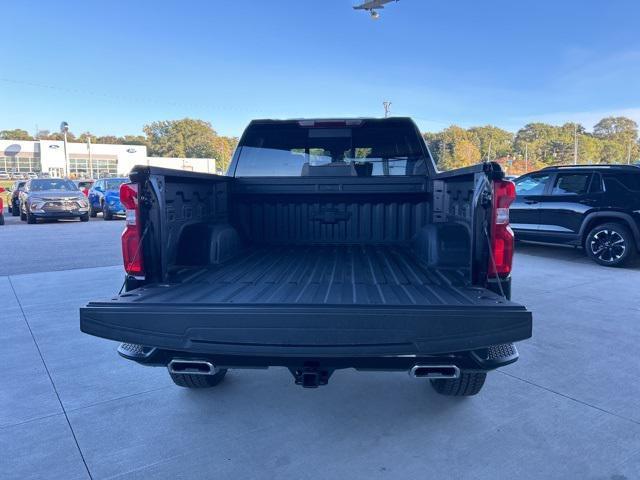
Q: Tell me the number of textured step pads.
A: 2